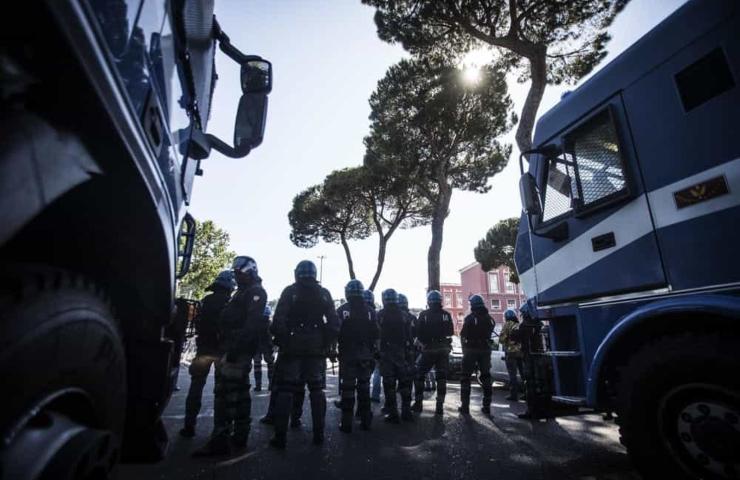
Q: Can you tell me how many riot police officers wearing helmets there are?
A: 12